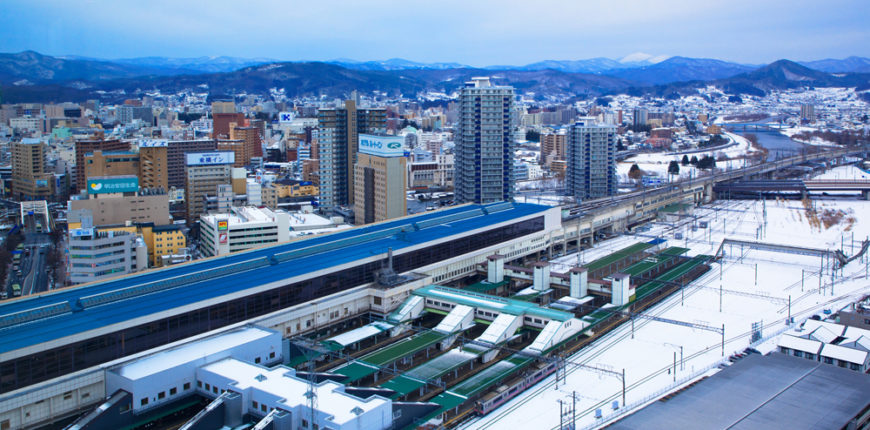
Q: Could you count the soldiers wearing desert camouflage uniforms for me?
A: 0